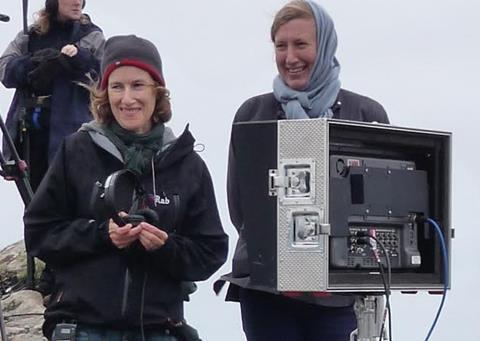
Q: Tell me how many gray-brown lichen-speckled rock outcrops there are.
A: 1